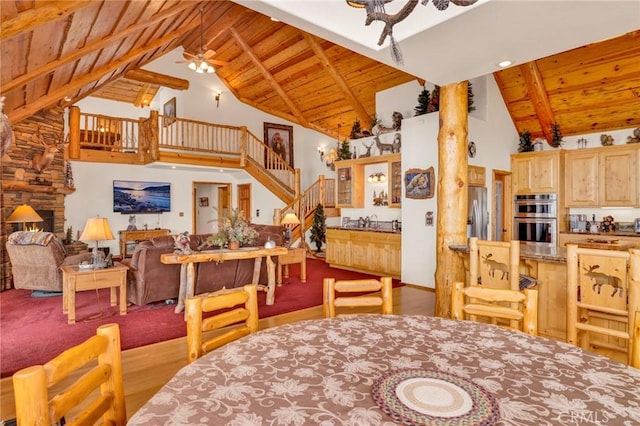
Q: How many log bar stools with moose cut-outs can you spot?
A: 2